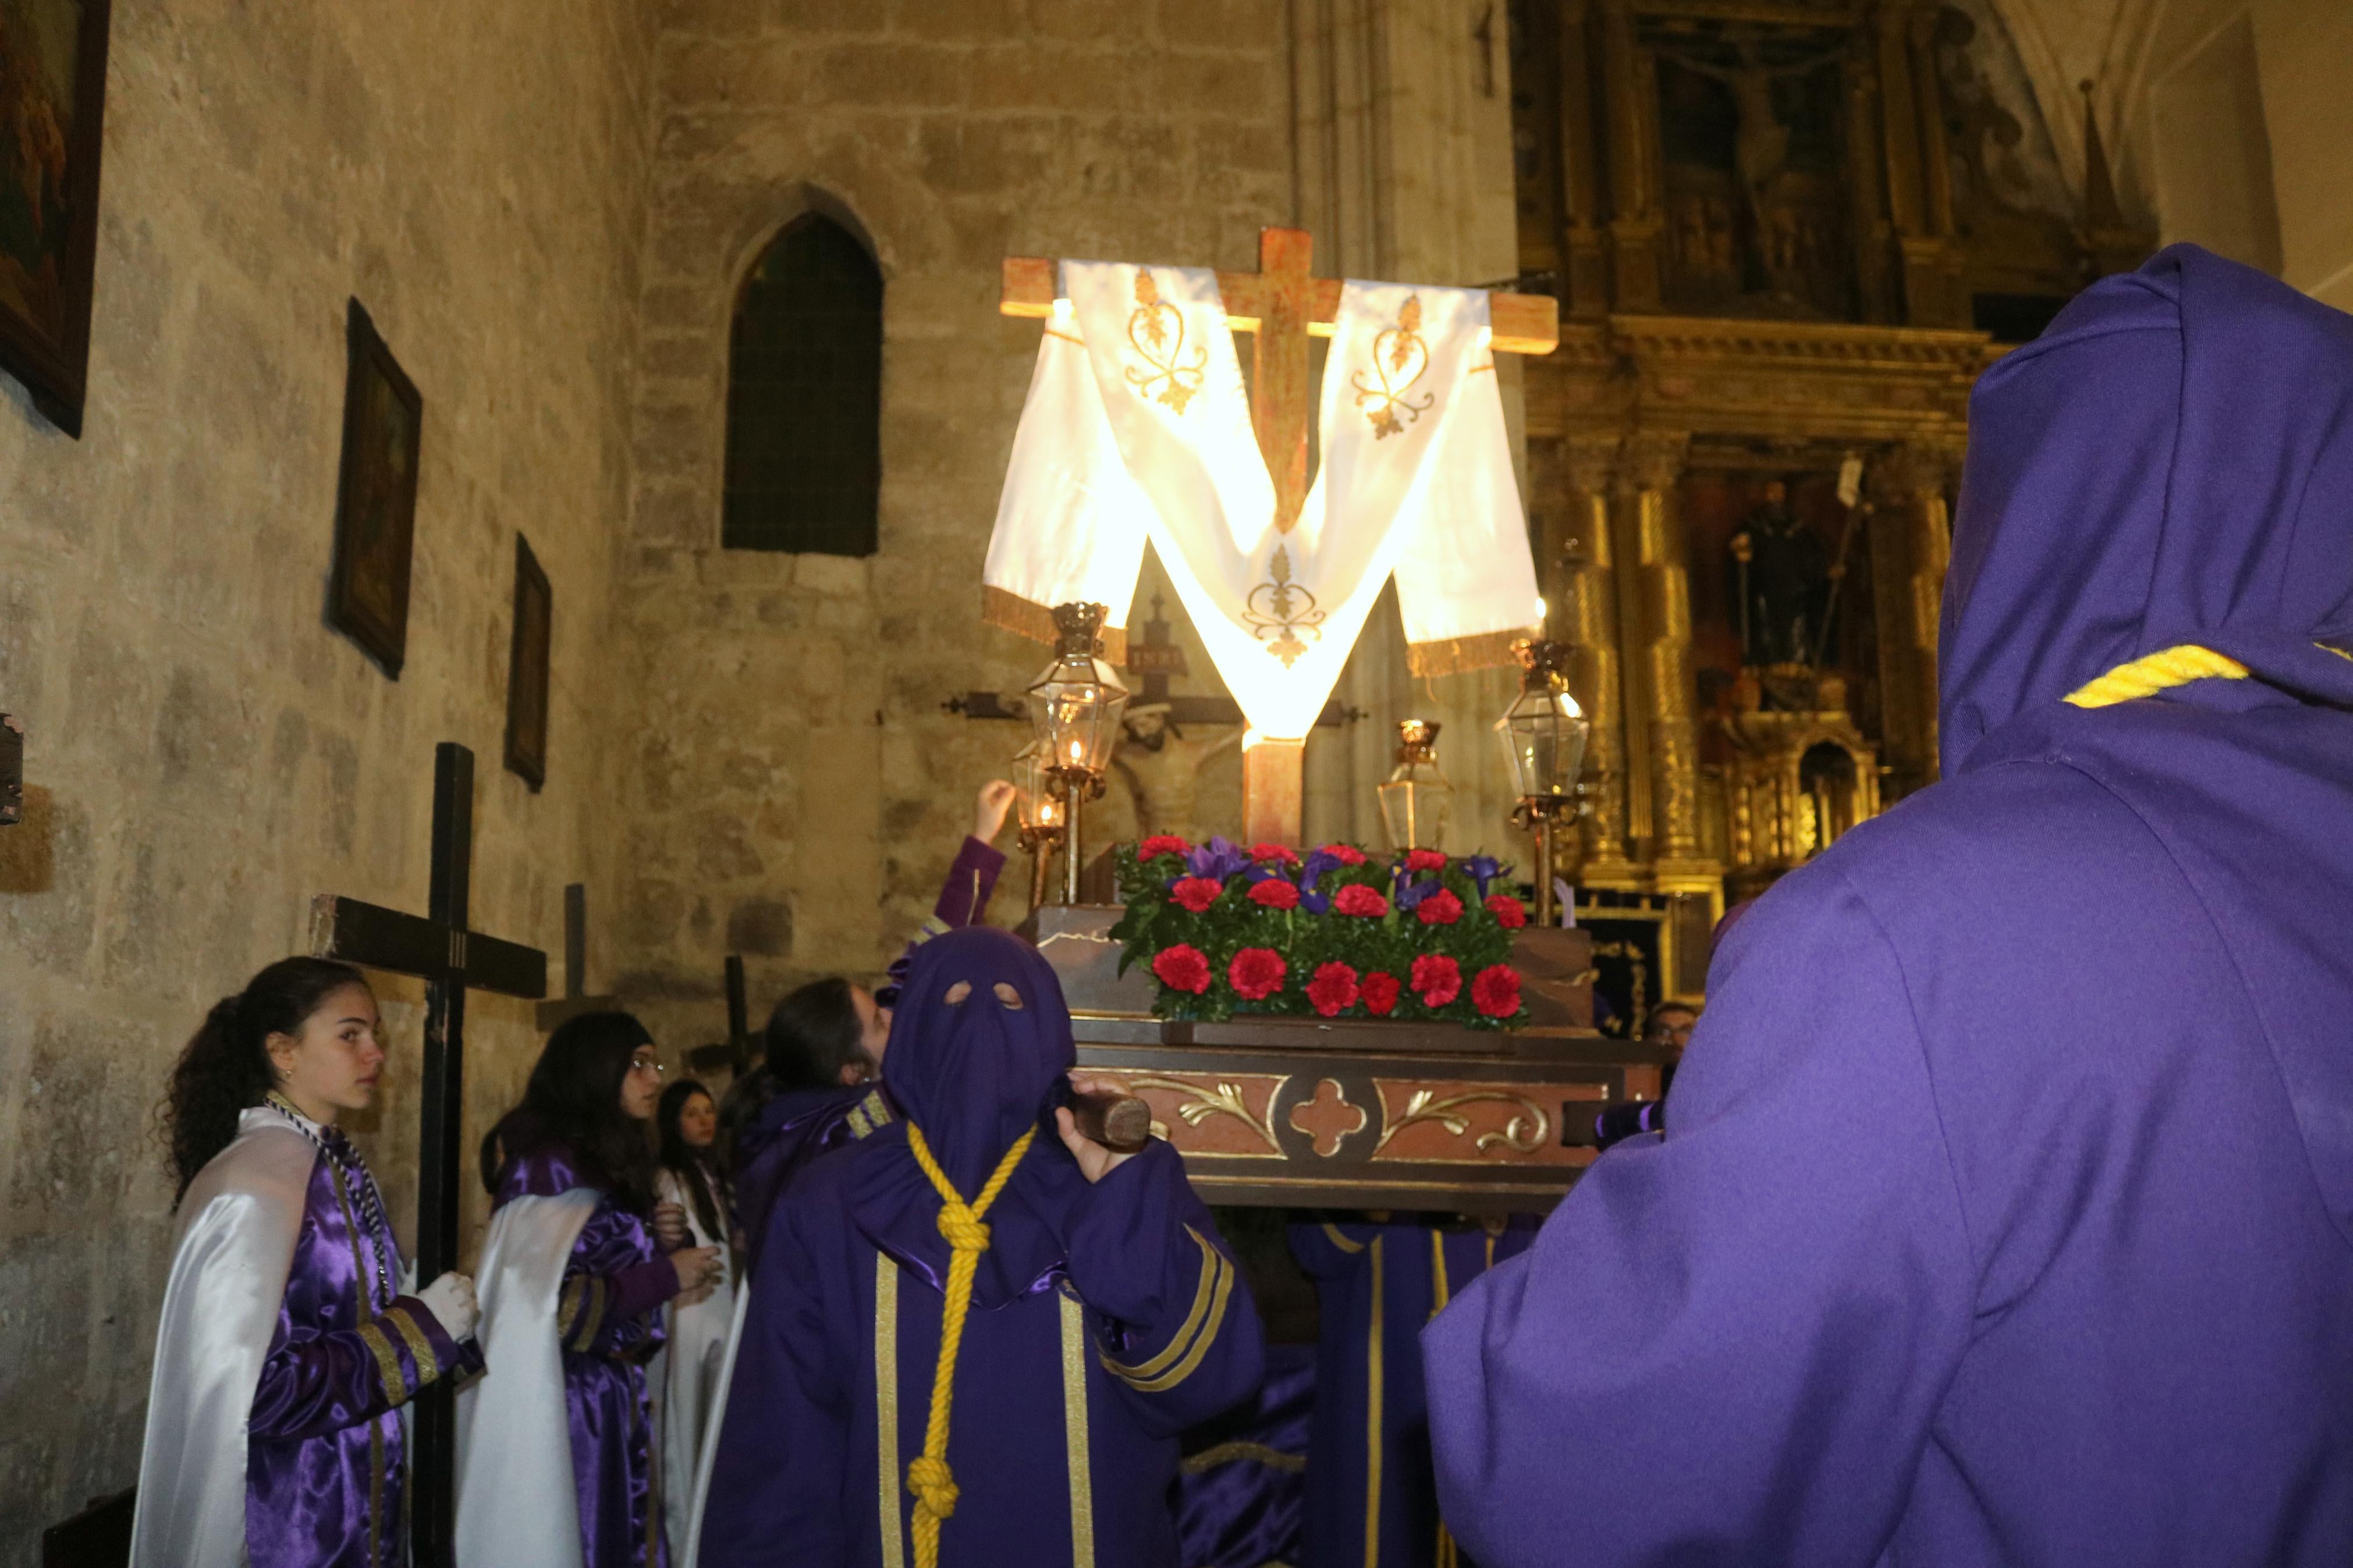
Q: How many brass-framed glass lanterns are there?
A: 4